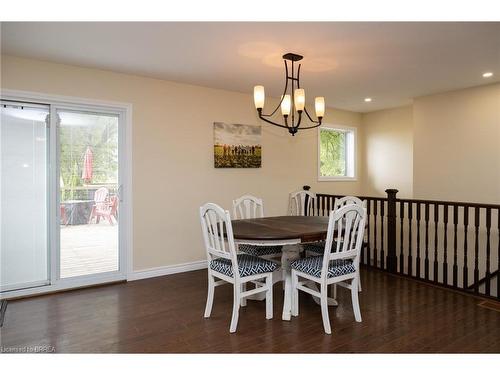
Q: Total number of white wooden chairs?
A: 5